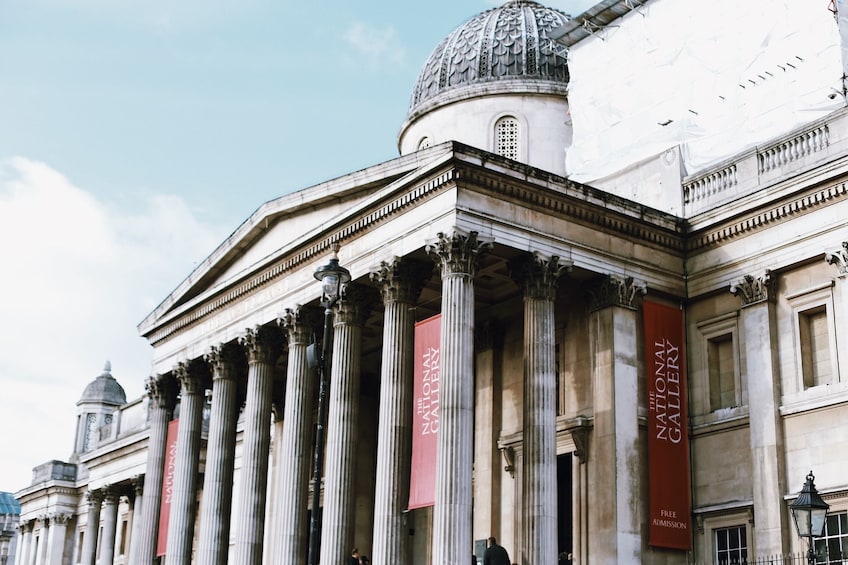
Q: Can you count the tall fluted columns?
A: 9